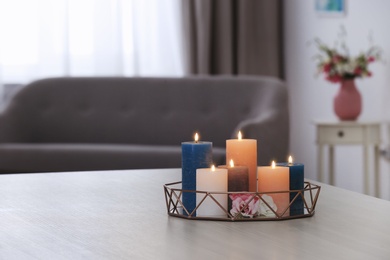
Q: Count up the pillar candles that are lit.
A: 6